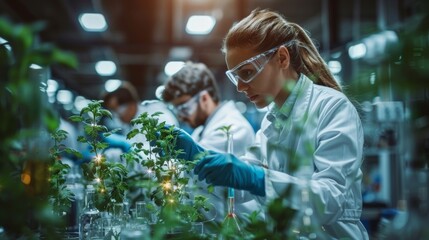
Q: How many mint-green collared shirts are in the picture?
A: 1